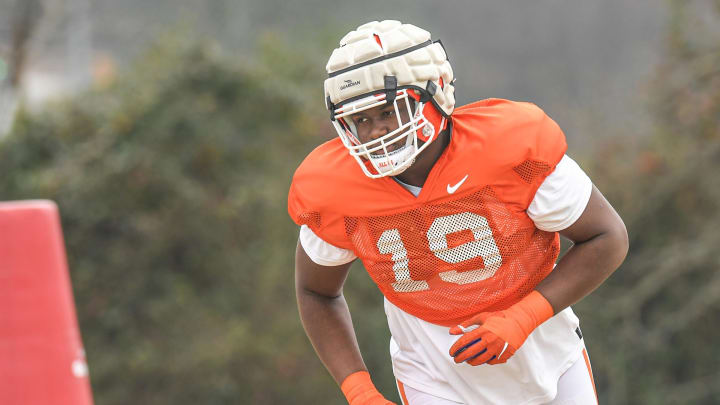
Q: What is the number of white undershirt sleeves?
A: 2